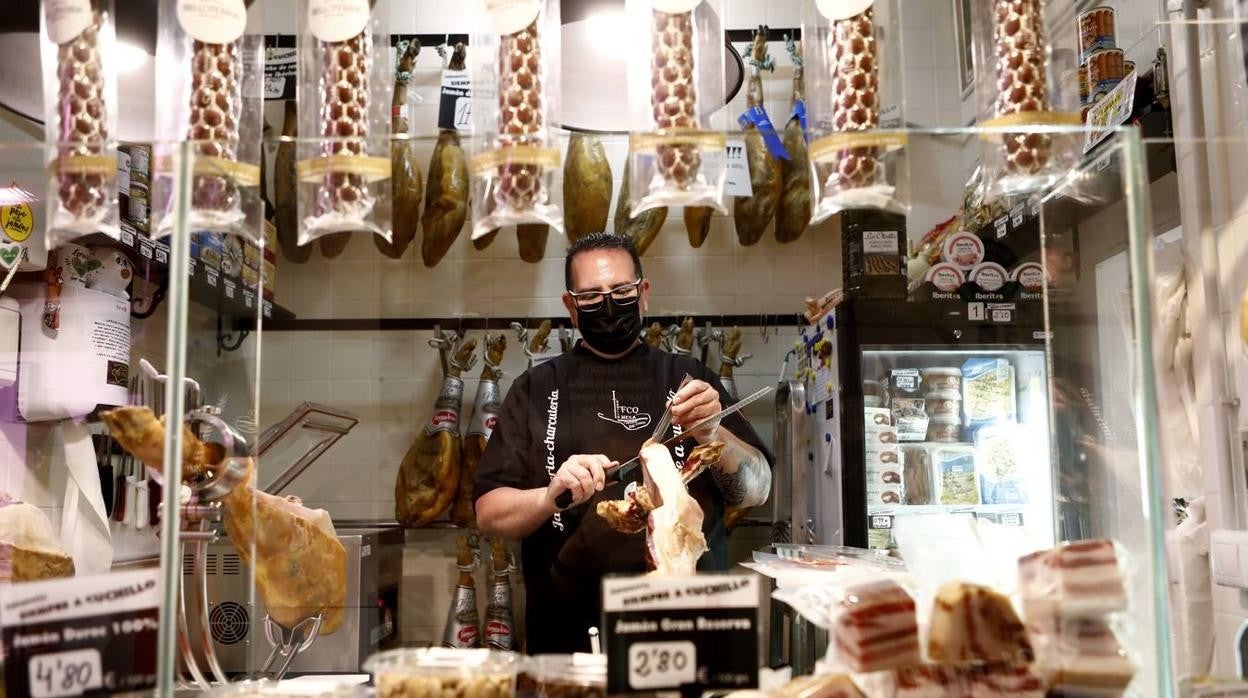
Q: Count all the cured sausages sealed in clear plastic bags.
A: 7